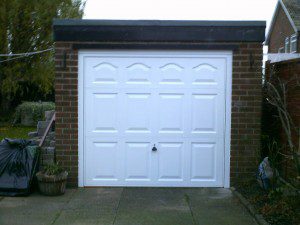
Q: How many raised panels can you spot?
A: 12